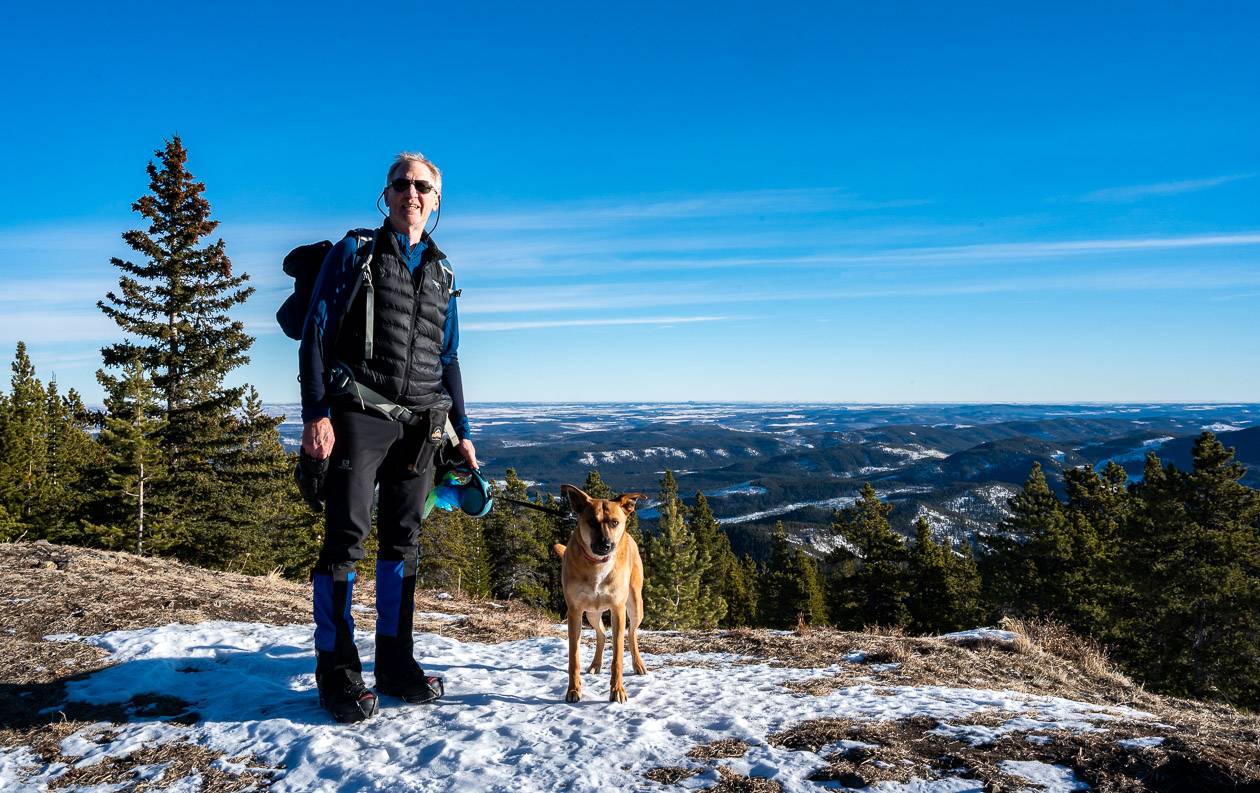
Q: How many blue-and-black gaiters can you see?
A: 2